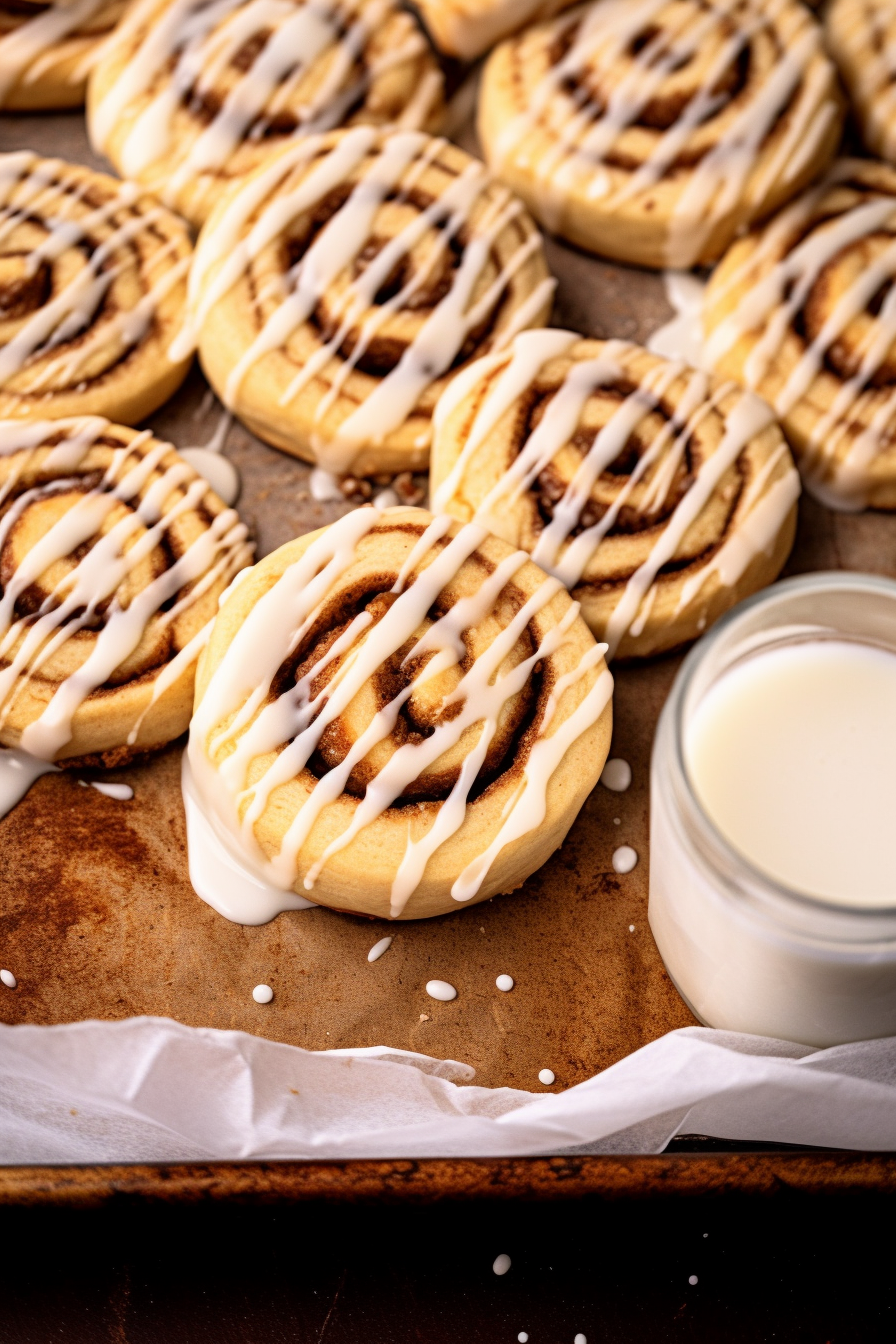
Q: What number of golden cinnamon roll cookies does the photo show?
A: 11